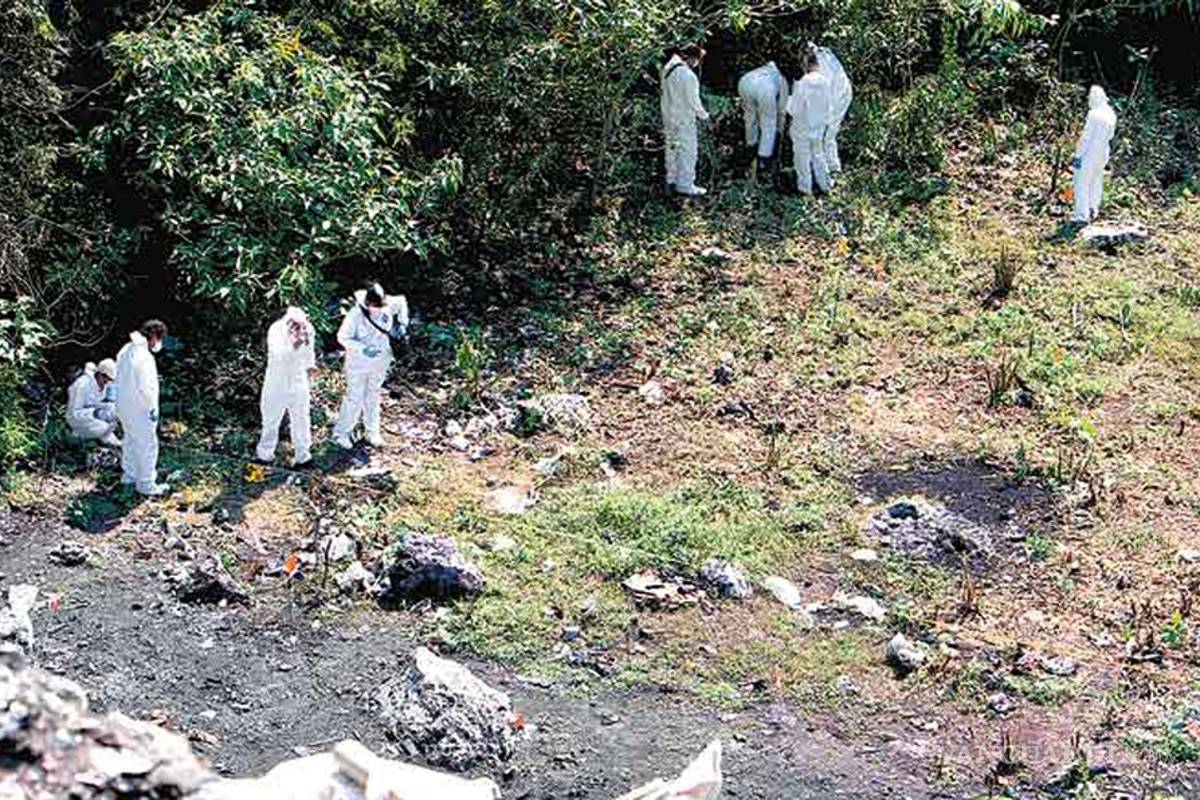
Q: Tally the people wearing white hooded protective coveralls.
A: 9